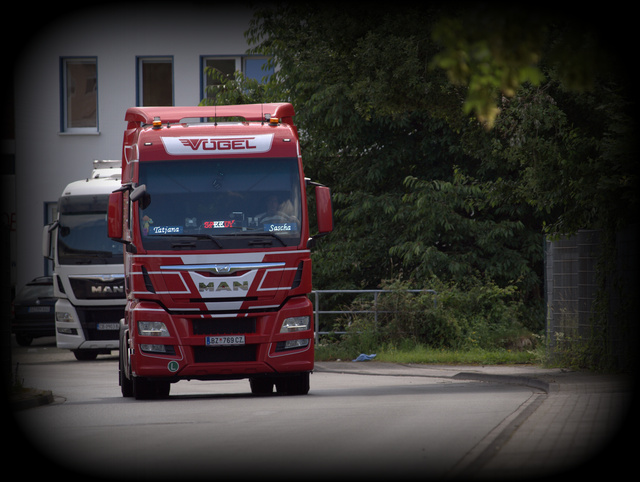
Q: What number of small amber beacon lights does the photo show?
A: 2